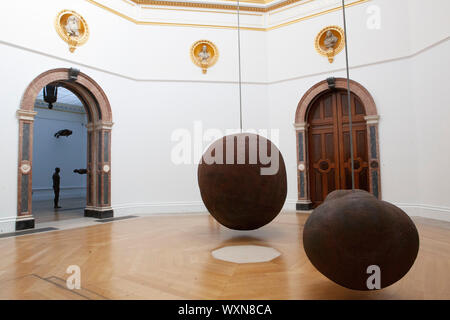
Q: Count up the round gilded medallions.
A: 3